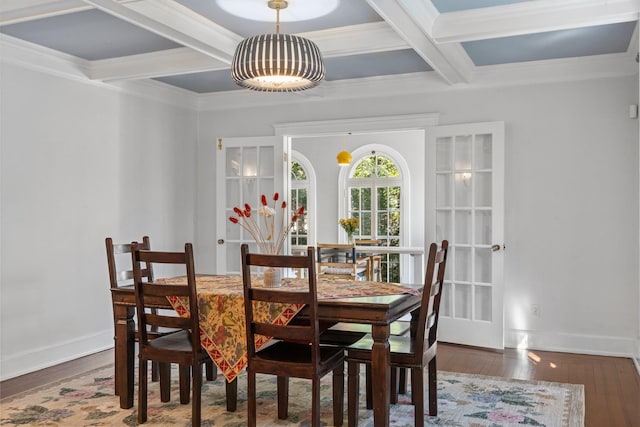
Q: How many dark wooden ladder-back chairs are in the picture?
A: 4